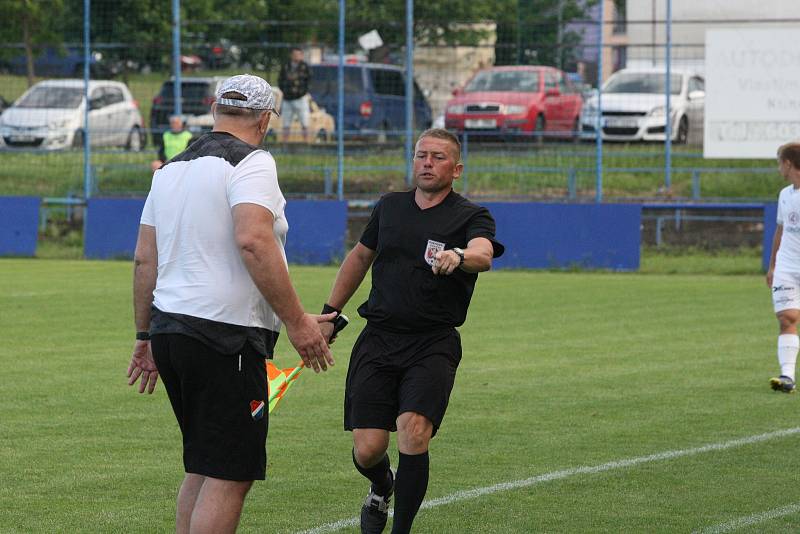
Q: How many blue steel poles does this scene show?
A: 6